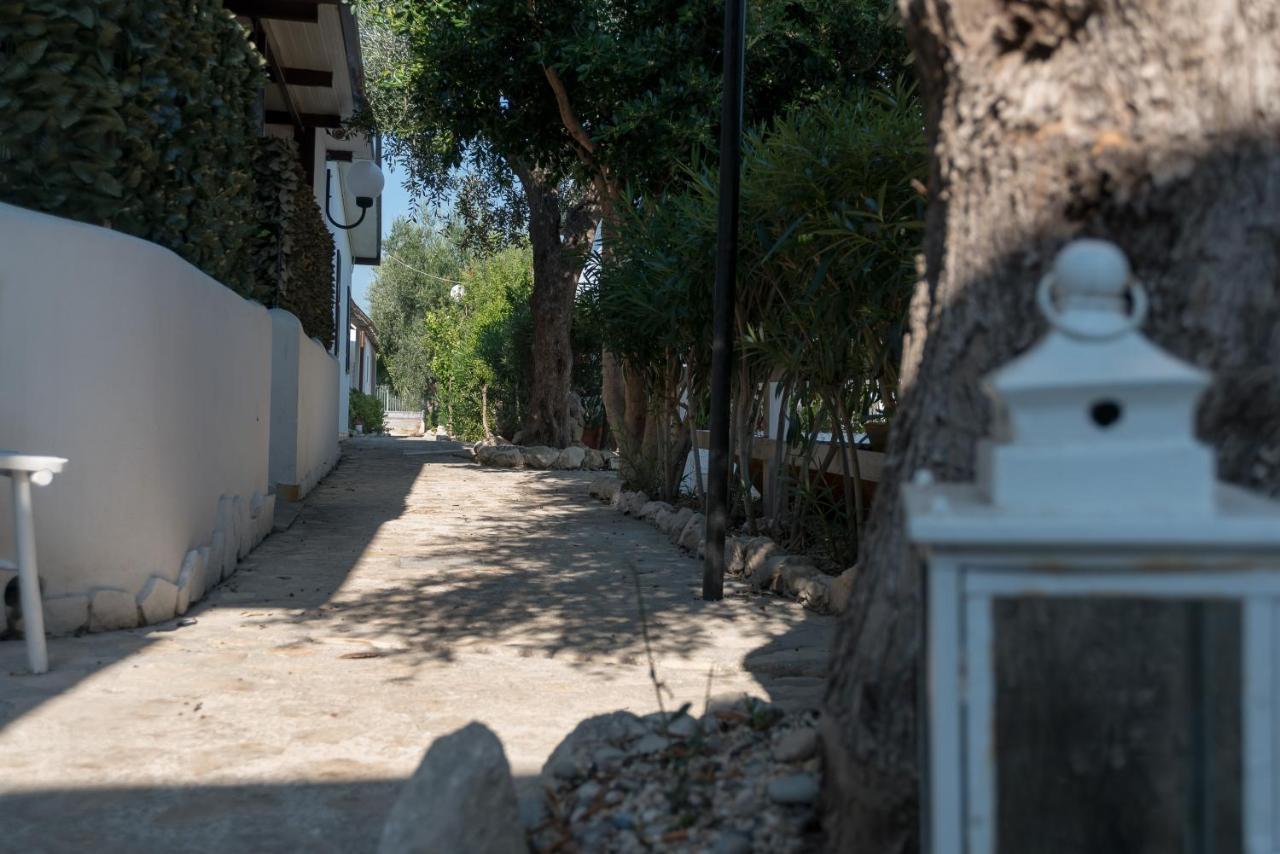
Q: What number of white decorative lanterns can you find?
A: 1